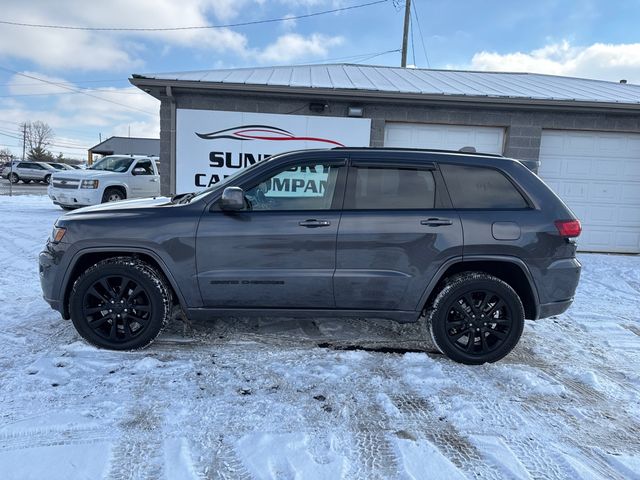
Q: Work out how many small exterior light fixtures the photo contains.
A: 2